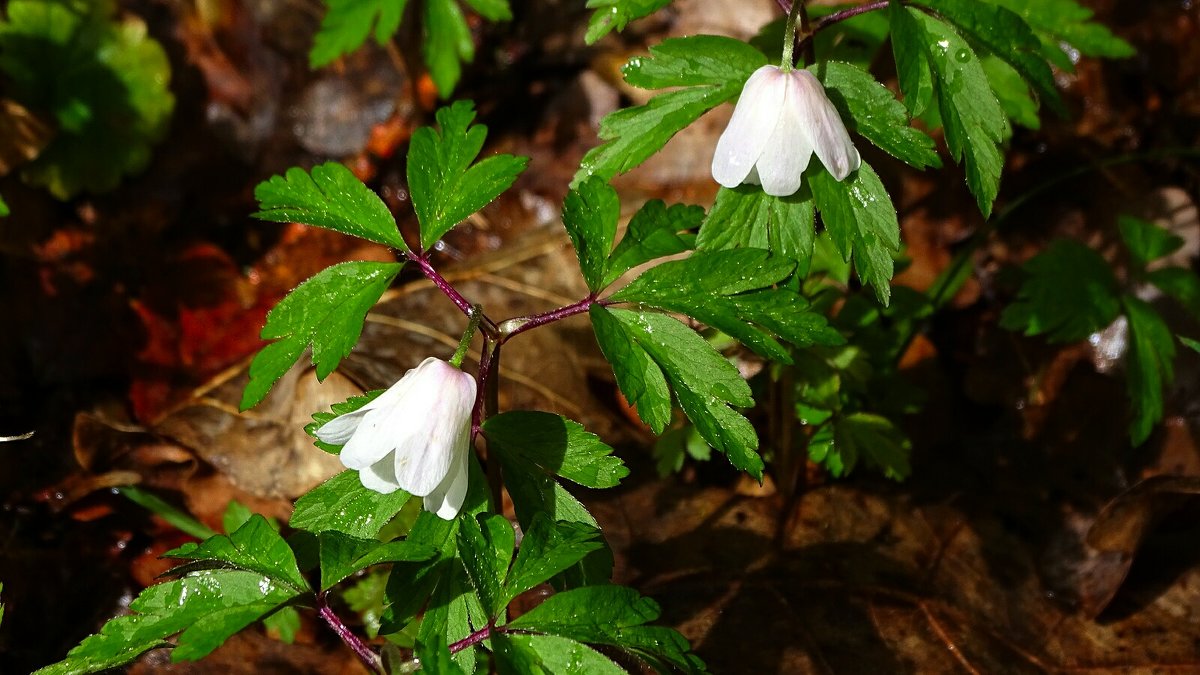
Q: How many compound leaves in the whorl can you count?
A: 3